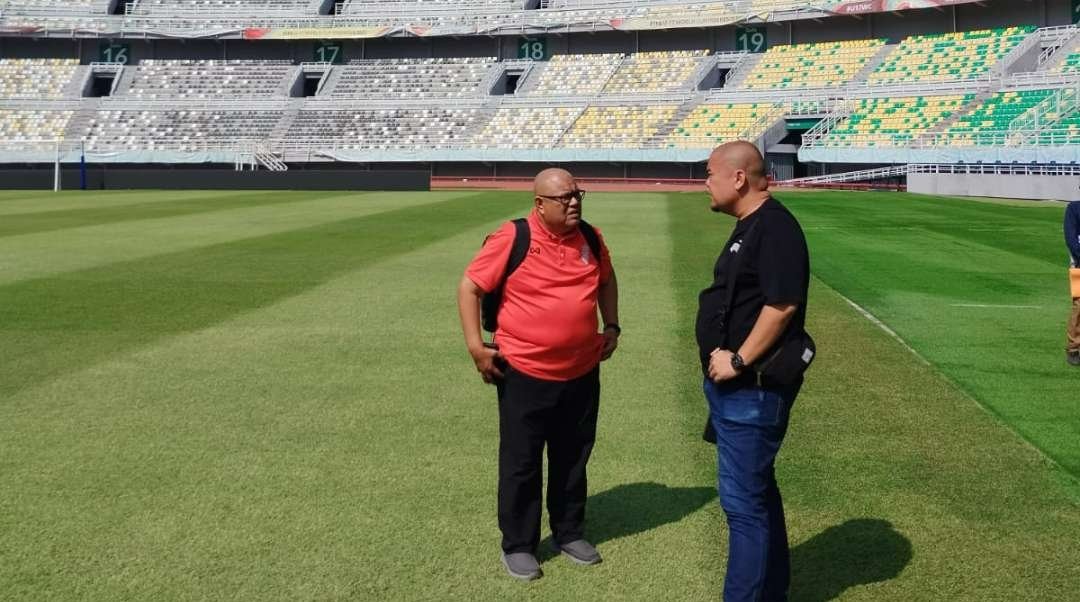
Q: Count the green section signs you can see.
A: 4